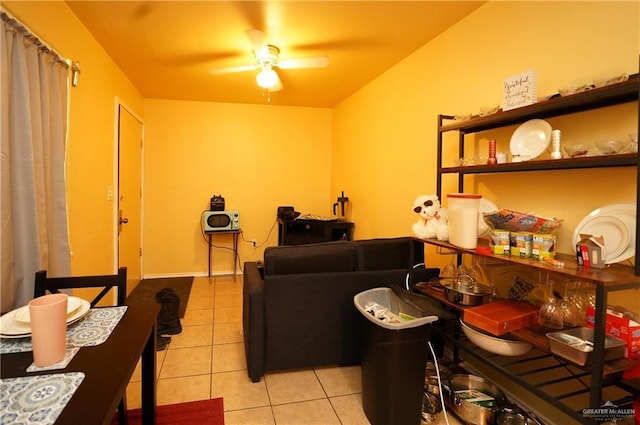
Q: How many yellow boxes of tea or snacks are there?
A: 3